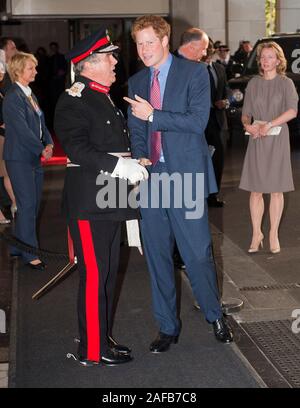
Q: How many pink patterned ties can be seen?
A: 1